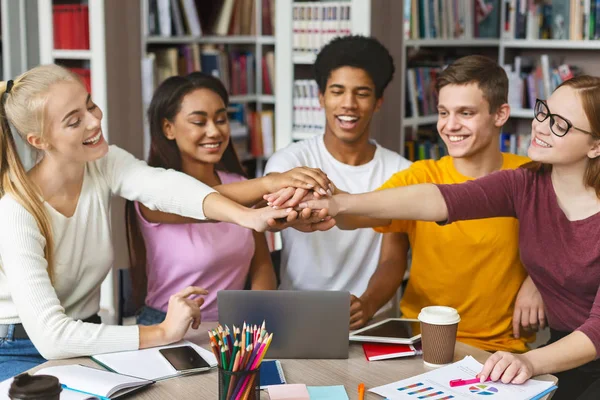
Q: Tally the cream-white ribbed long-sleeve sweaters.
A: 1